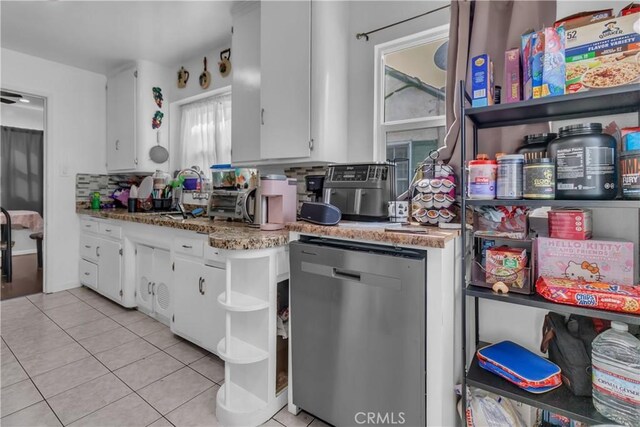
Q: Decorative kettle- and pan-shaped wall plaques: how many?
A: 3